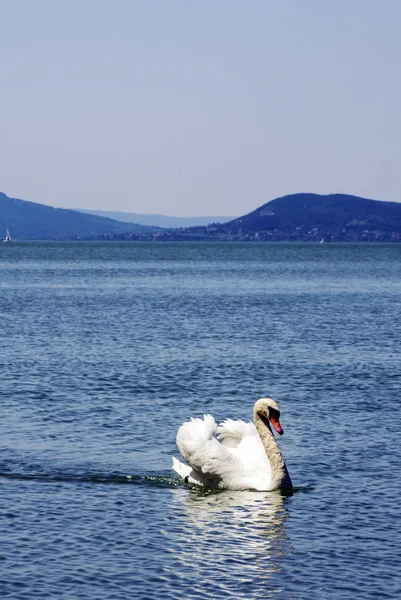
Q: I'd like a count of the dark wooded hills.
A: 2